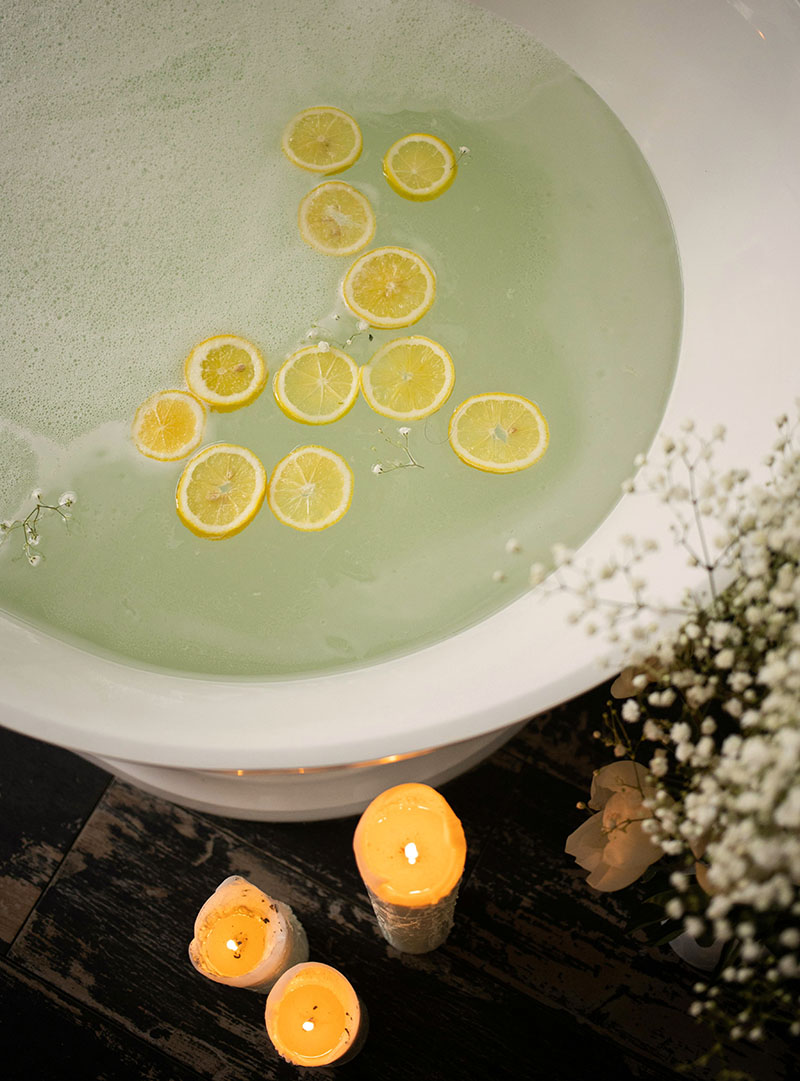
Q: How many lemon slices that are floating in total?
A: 11